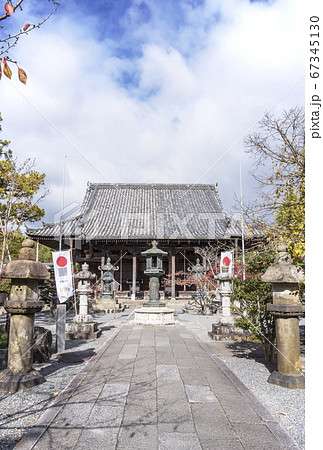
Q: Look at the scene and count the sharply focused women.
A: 0